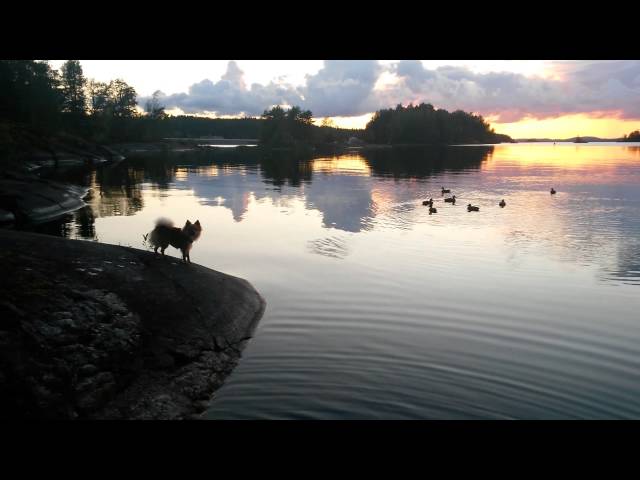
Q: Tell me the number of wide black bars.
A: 2